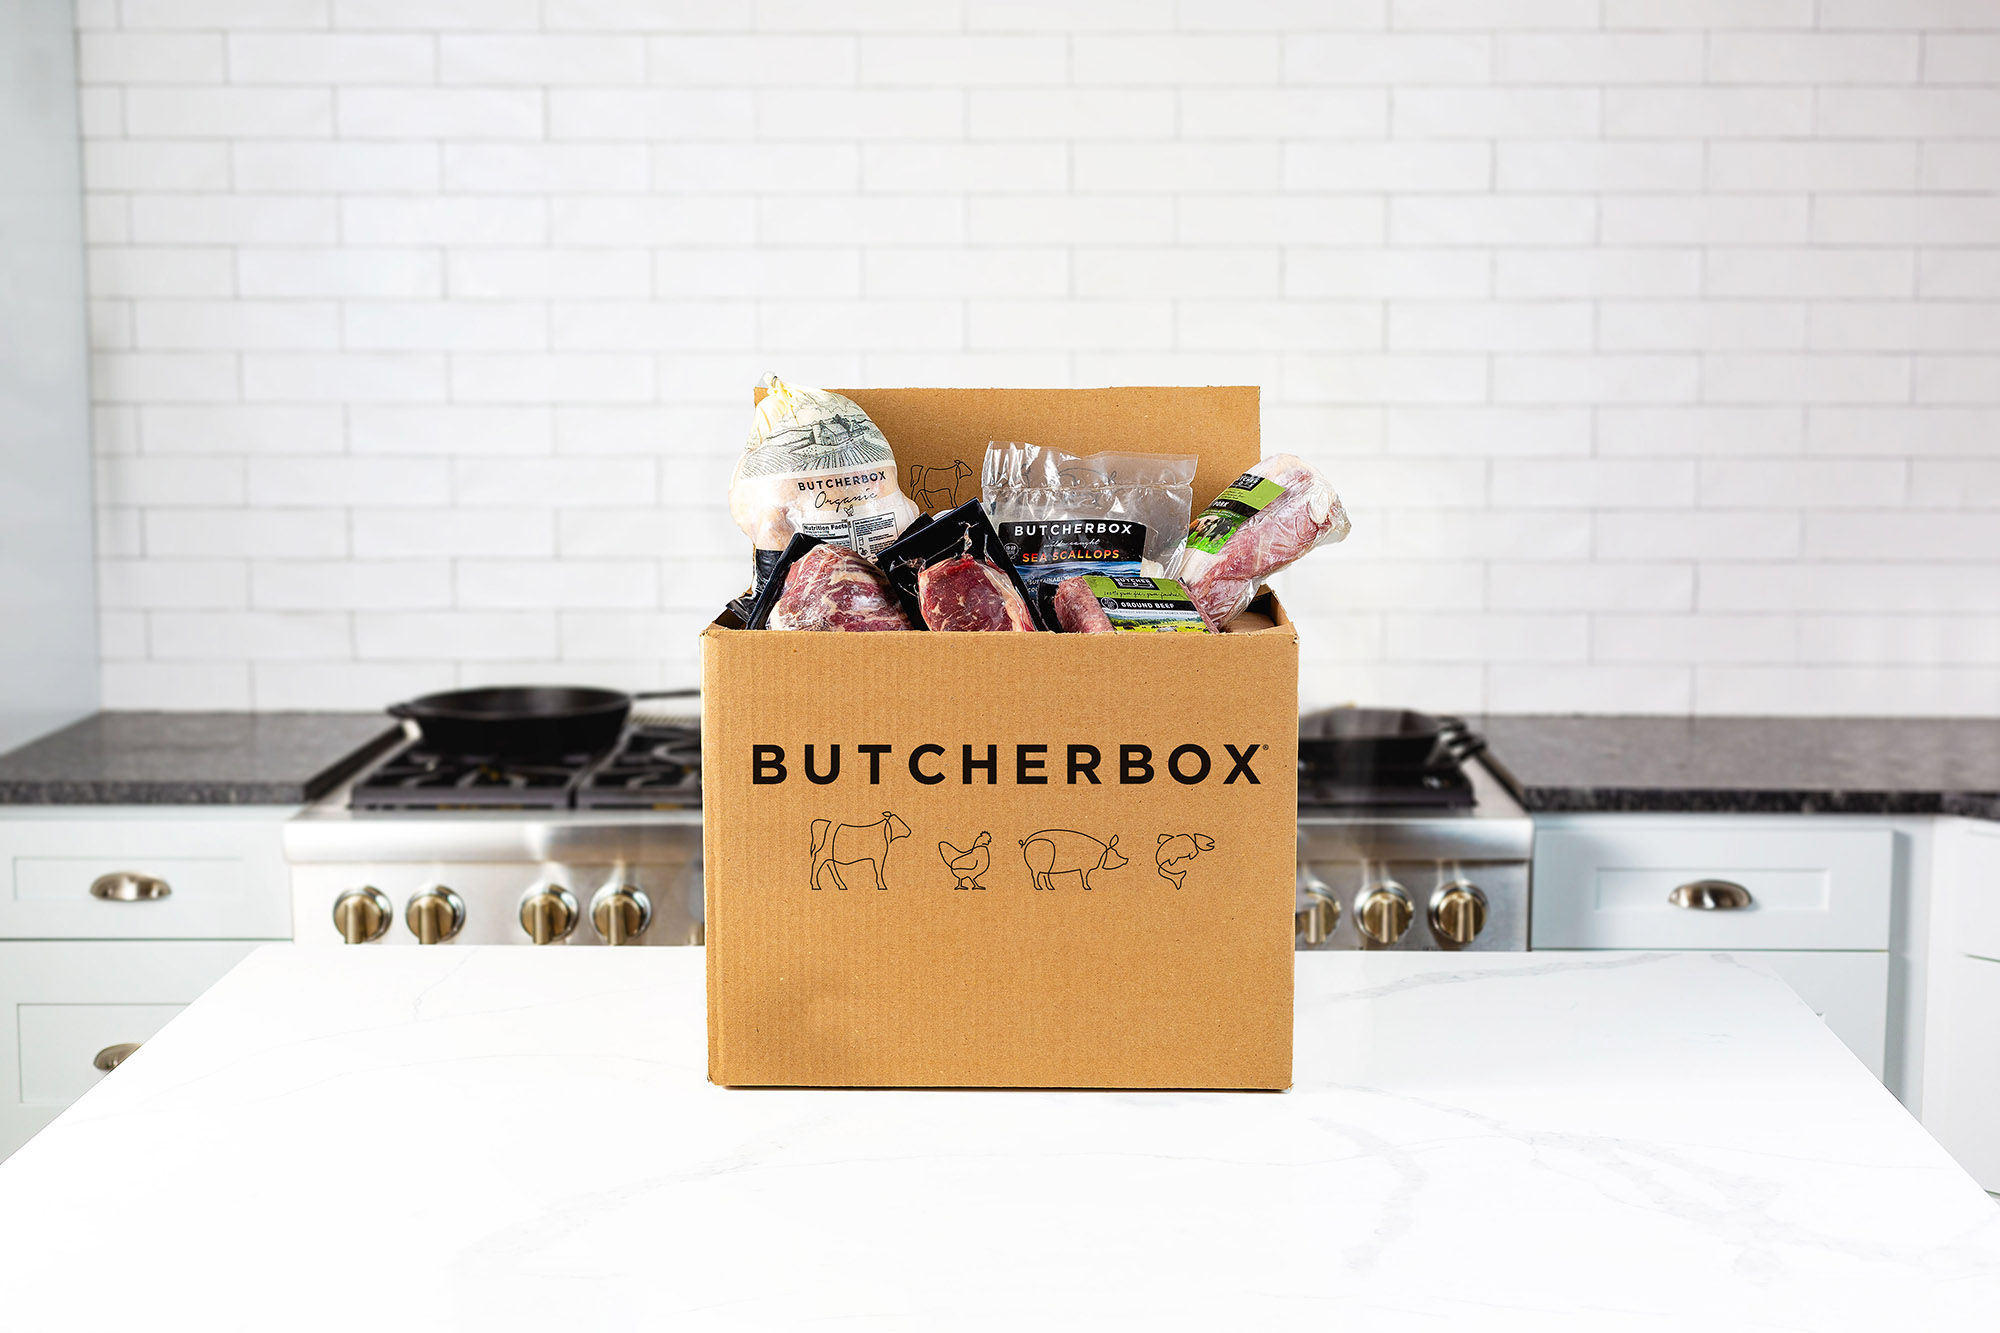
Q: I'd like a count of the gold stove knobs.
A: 7